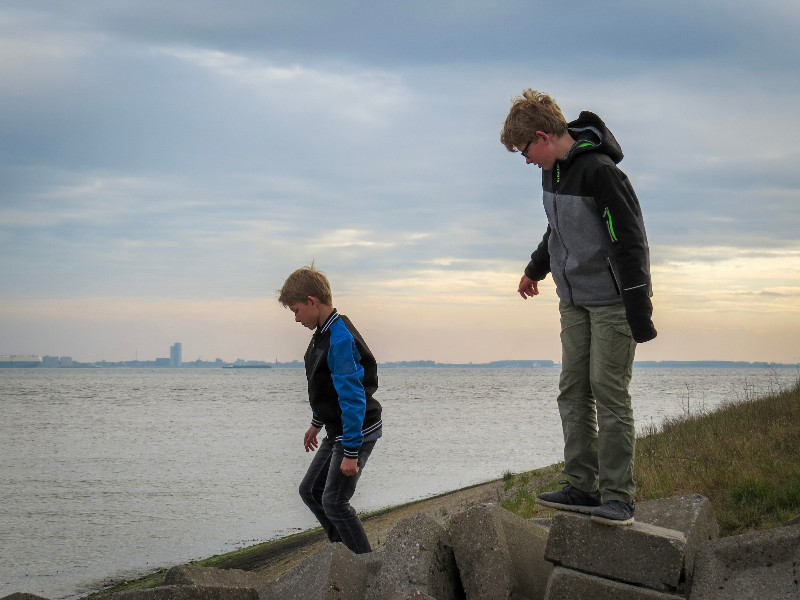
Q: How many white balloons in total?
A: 0